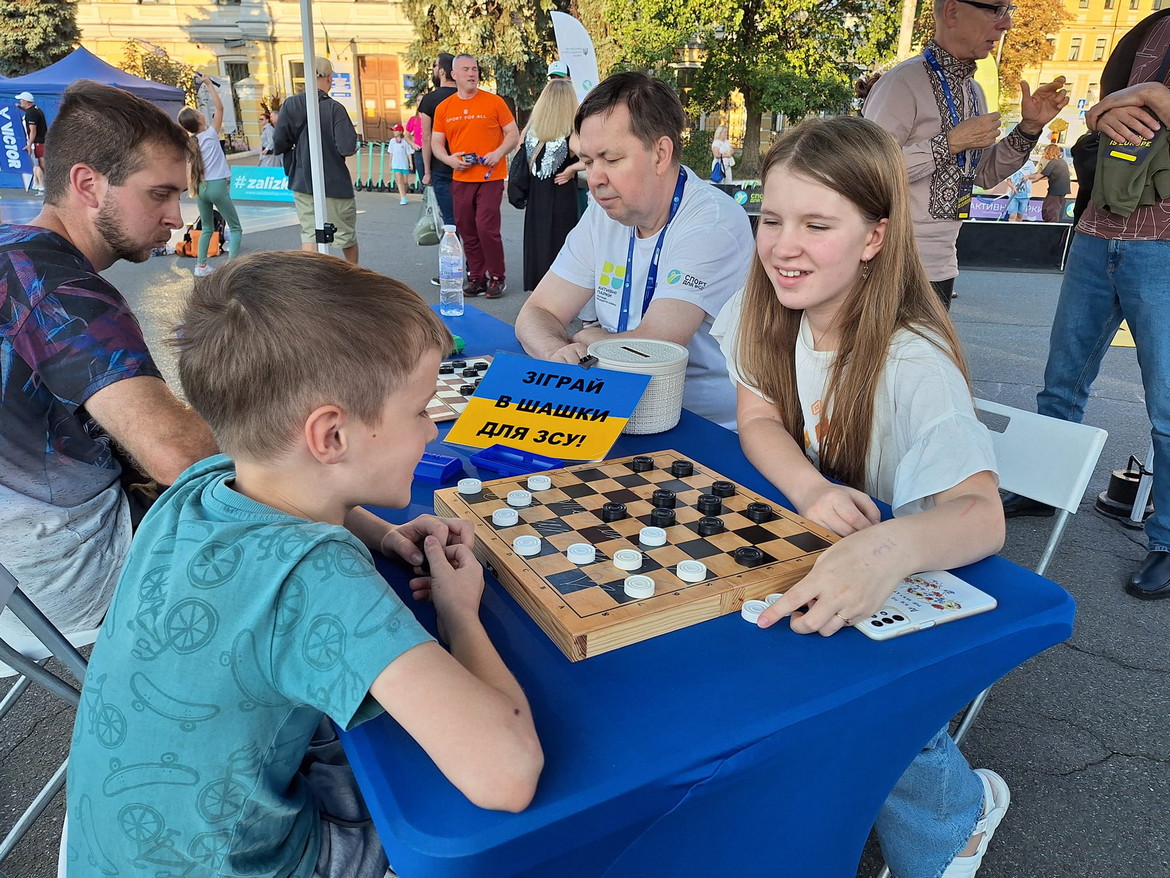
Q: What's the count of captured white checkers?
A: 2